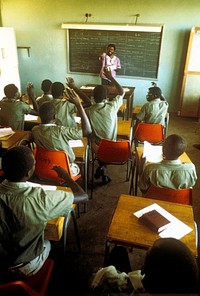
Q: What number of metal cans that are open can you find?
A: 0